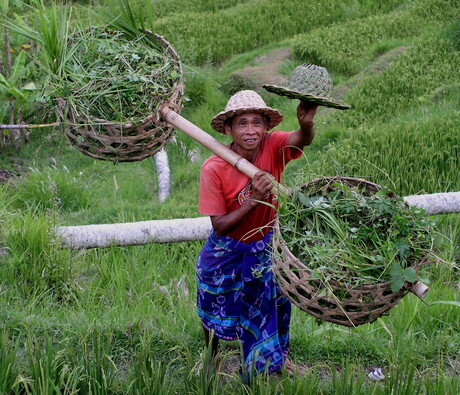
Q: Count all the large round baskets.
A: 2